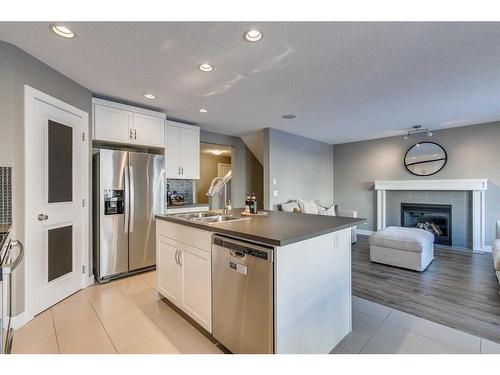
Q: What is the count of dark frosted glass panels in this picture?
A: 2